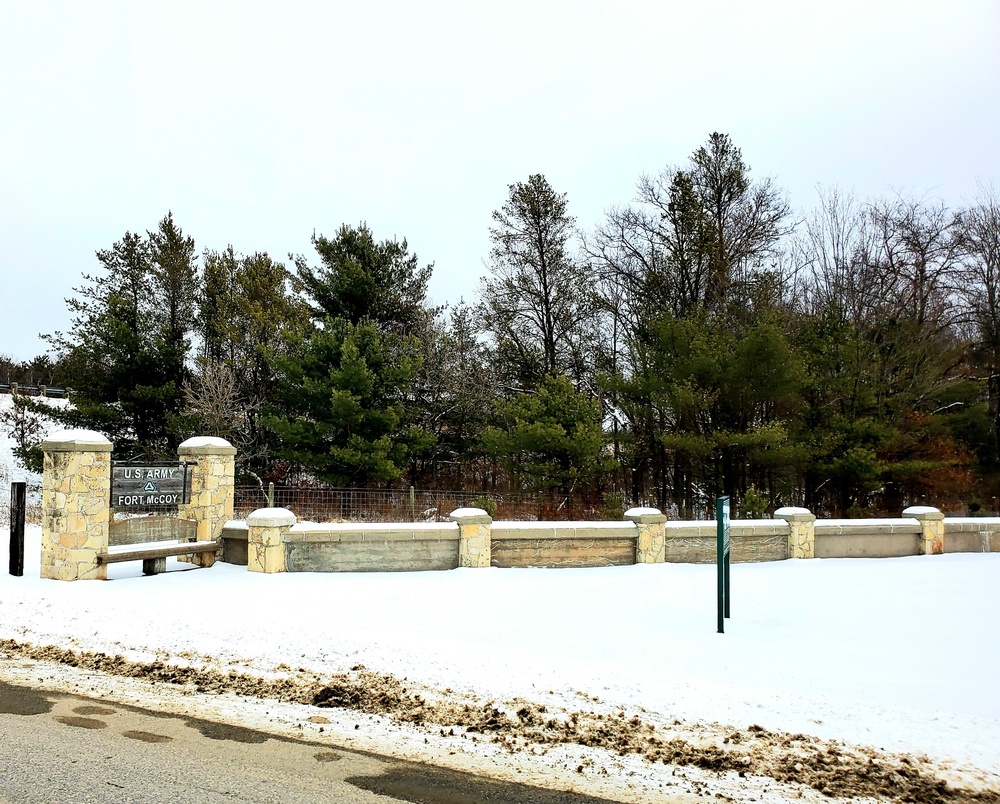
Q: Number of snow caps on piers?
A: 7